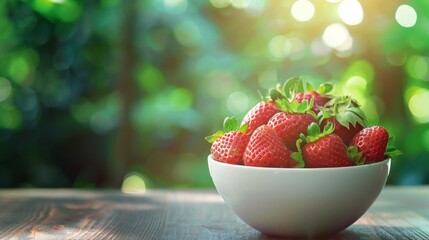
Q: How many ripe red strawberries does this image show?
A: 8